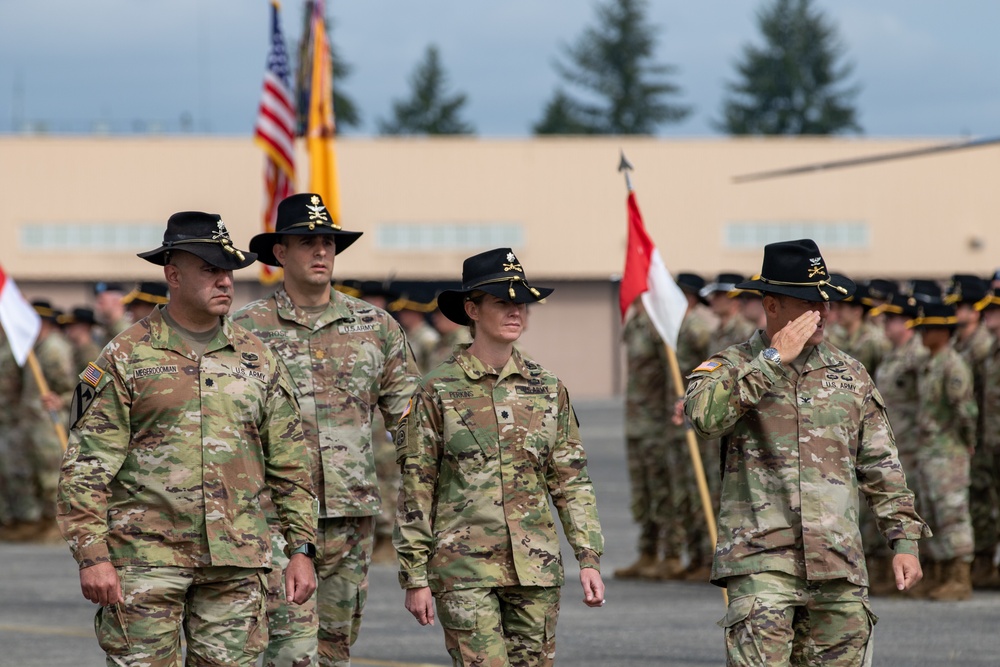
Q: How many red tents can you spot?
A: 0